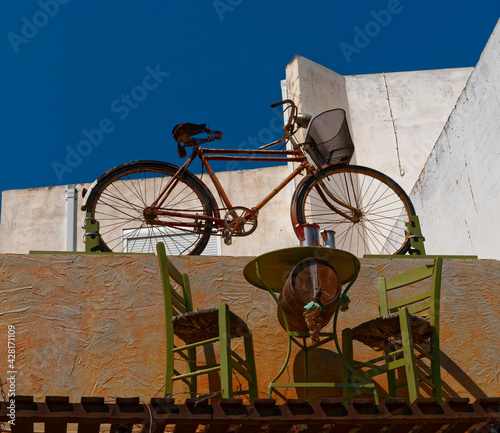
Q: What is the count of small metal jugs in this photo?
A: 3